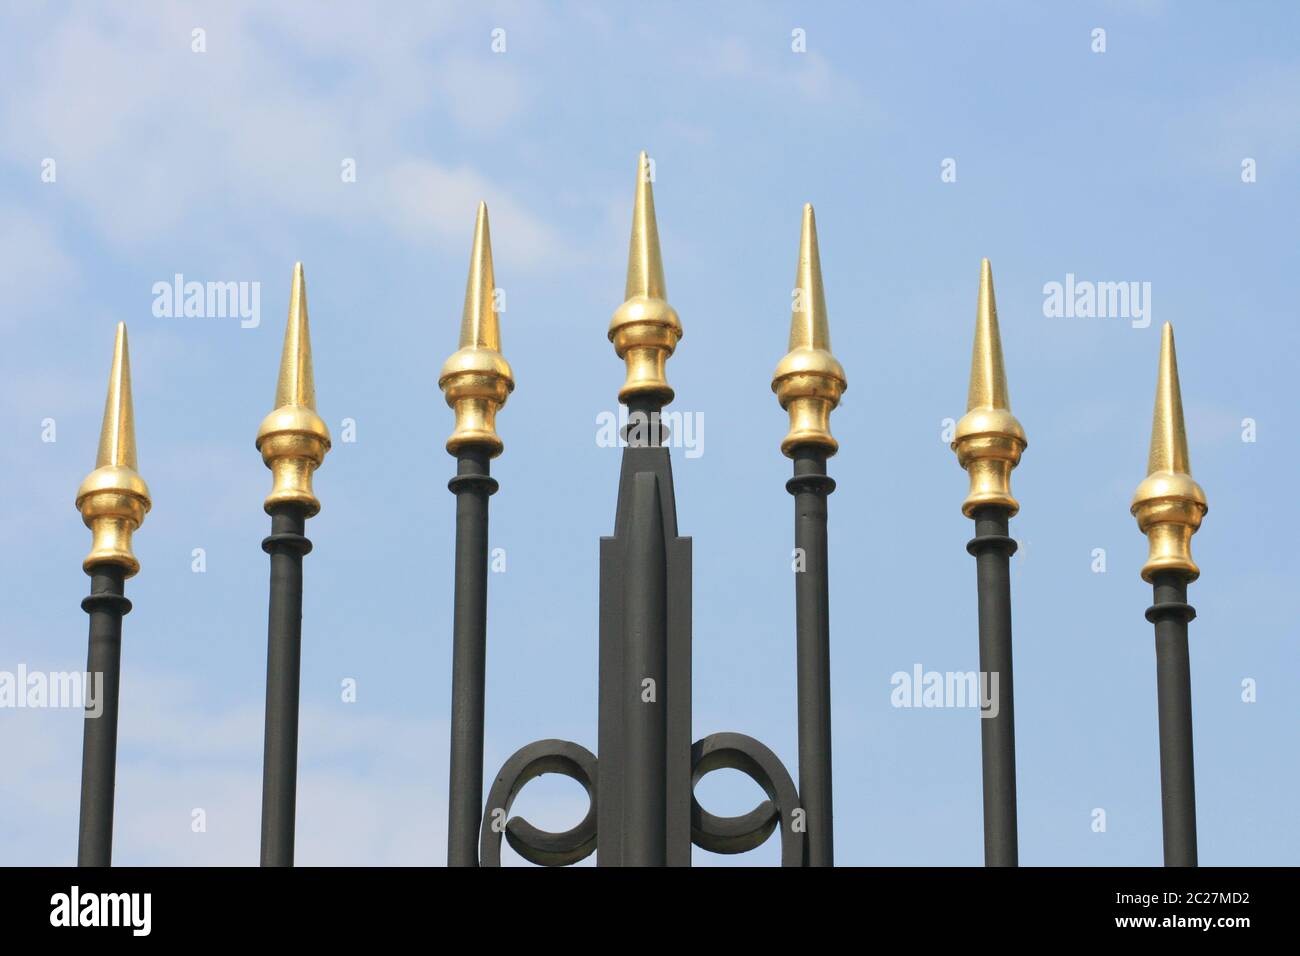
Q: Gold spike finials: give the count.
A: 7